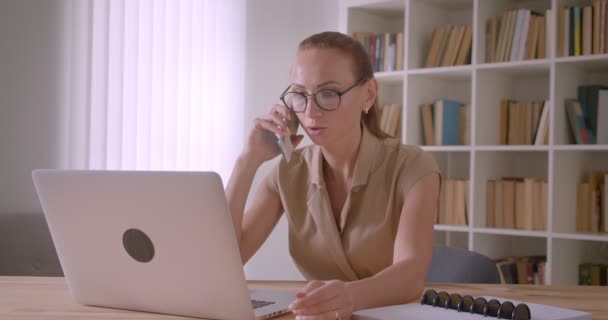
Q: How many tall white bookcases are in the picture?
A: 1